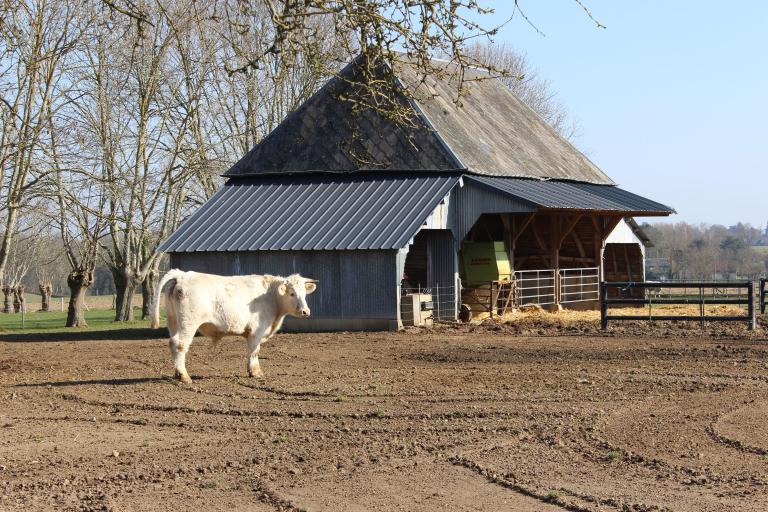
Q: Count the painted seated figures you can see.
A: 0